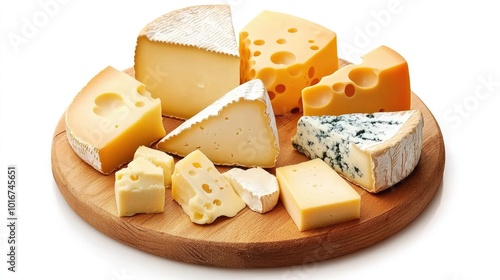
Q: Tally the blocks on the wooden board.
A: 11